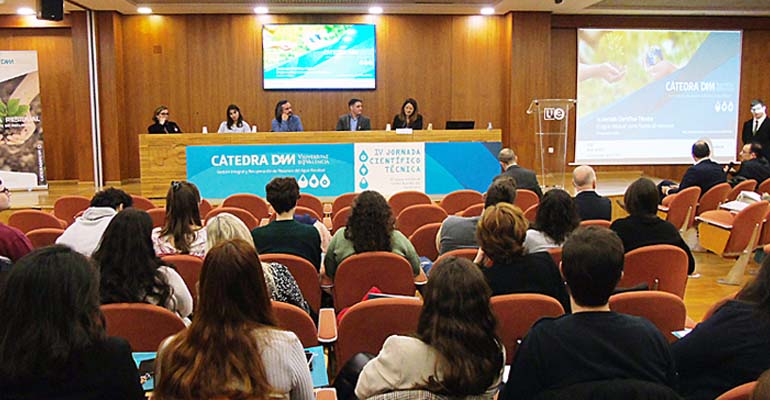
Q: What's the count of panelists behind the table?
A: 5